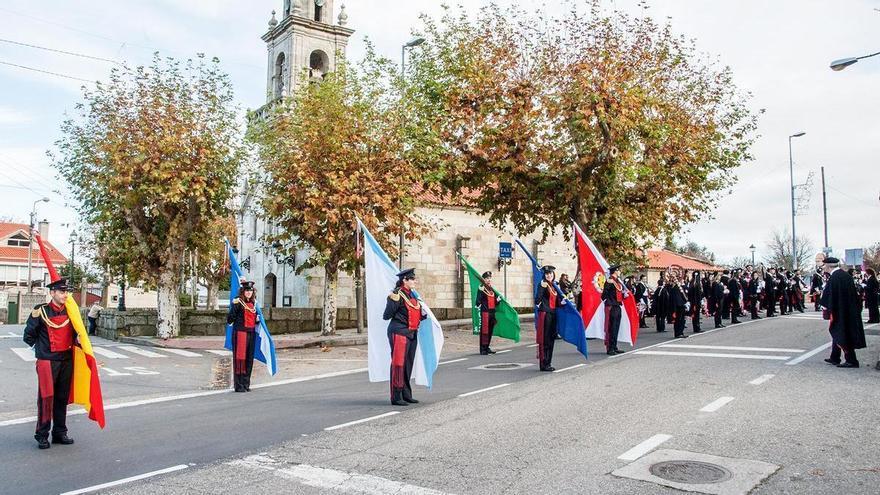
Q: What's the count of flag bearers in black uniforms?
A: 6